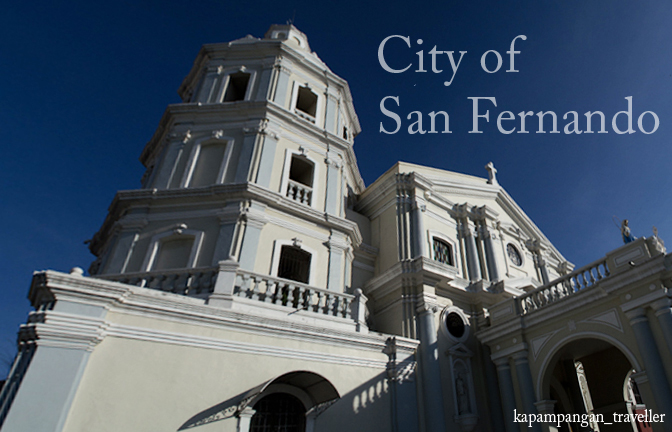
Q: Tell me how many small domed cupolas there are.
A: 1